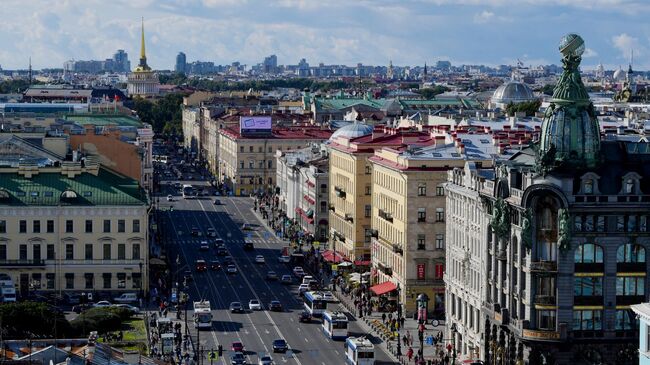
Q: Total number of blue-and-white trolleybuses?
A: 3